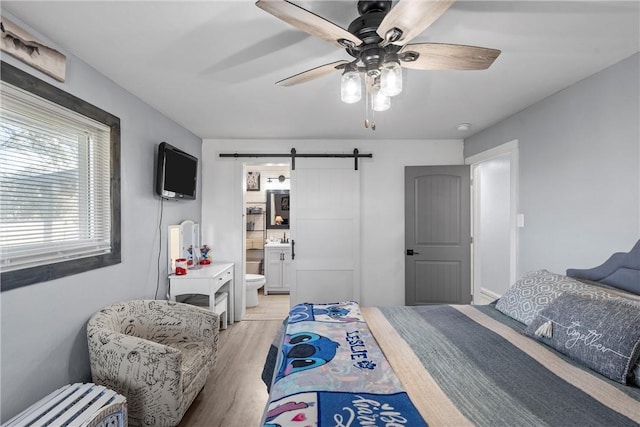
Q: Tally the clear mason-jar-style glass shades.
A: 3